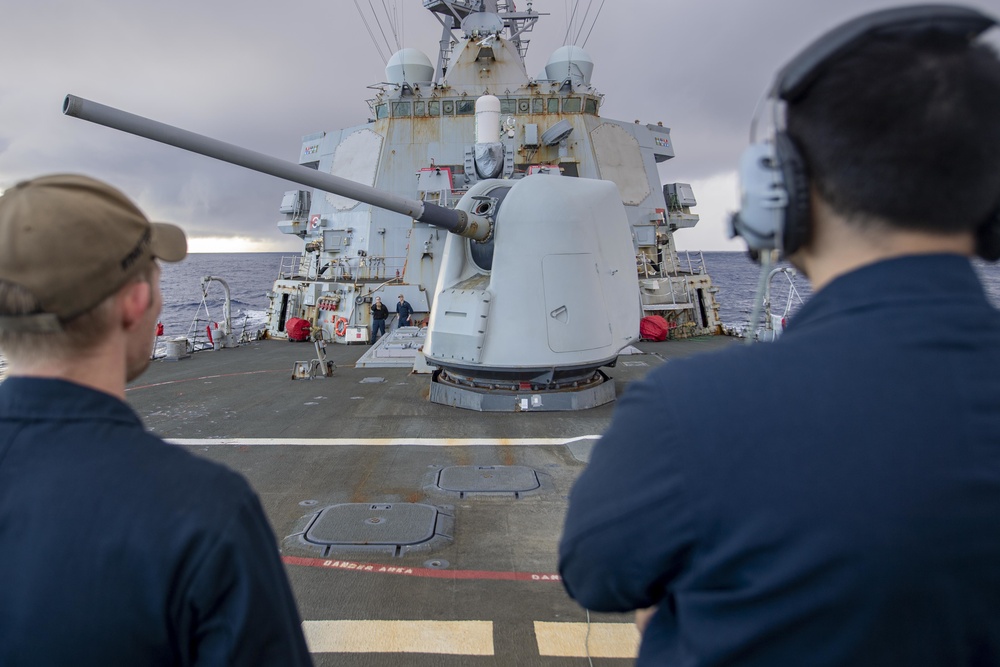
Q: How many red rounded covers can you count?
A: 2